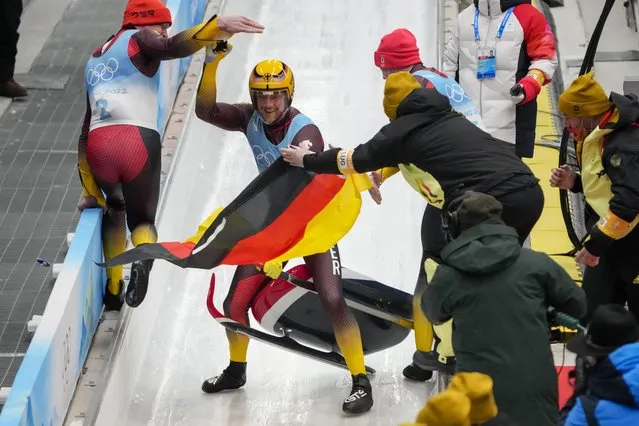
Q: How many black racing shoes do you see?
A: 5